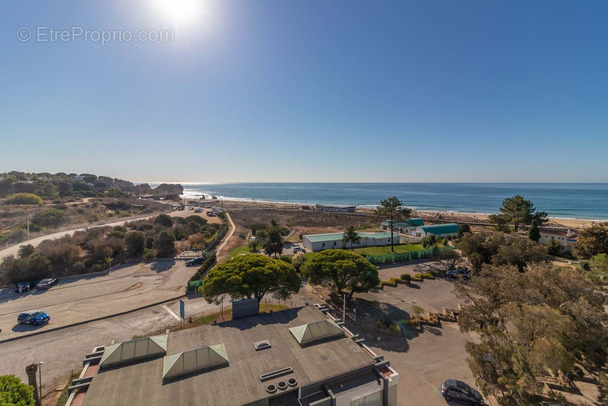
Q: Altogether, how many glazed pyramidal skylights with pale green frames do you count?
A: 3